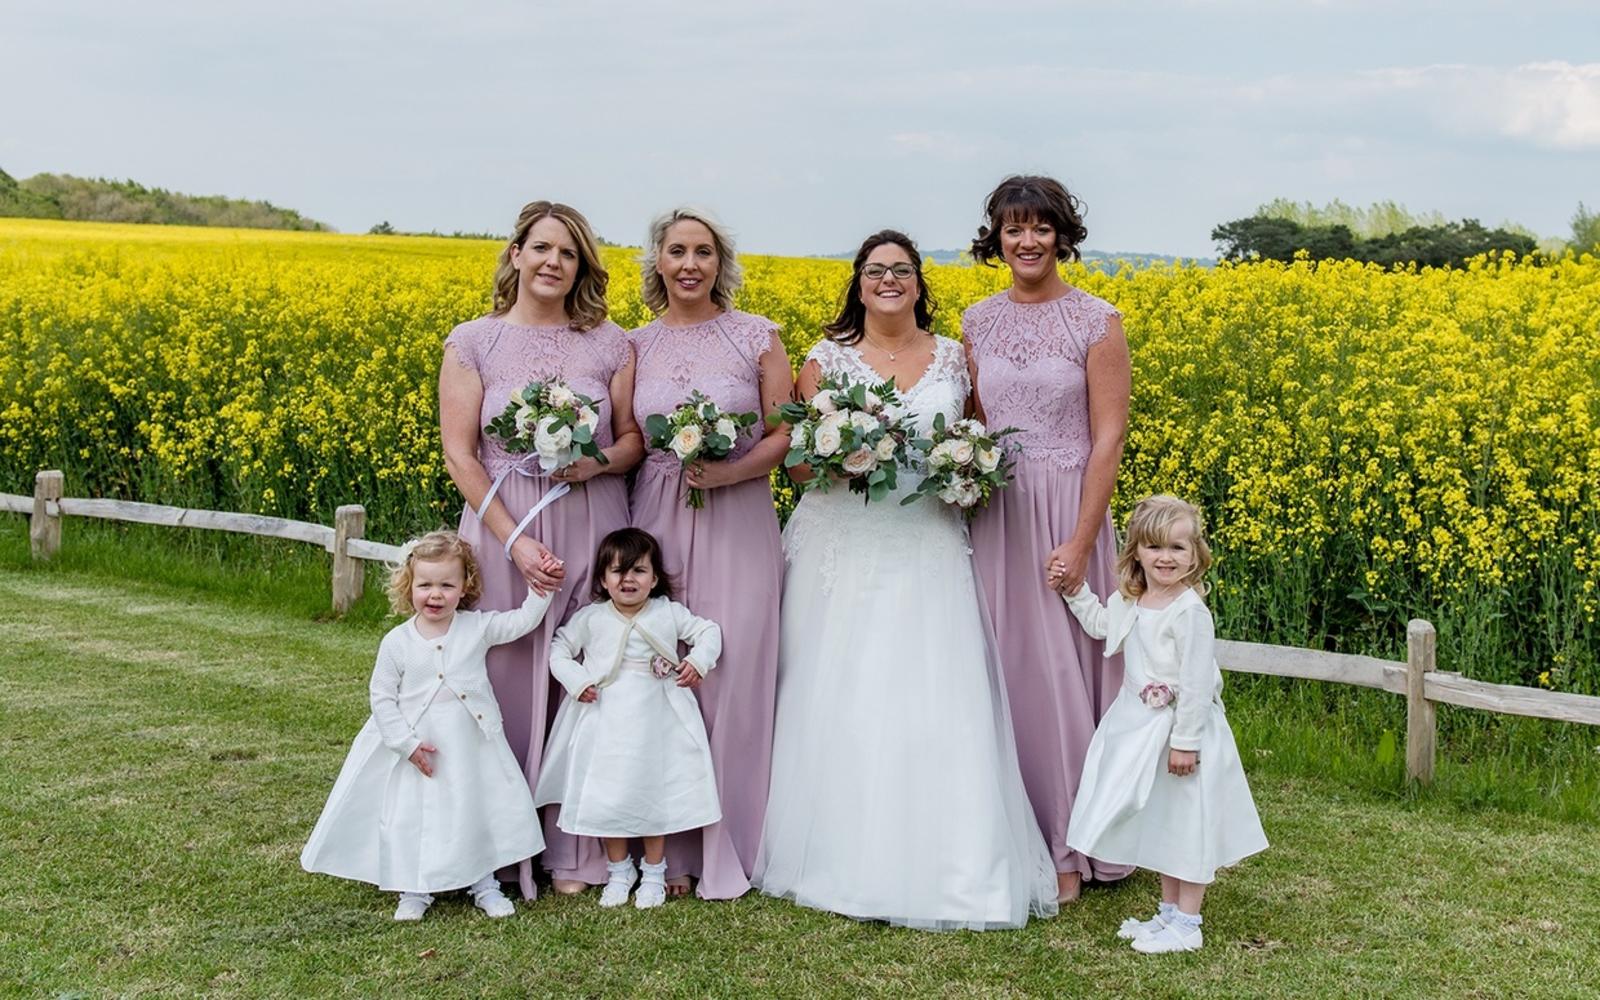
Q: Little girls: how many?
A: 3